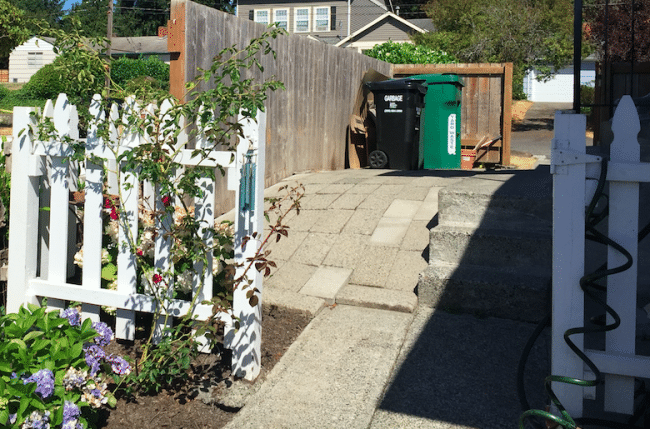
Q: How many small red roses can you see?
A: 5